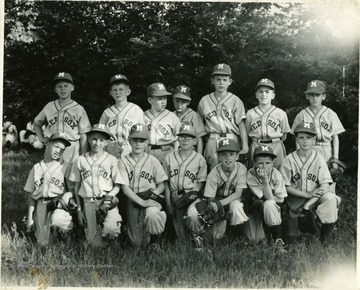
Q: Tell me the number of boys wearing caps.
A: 14